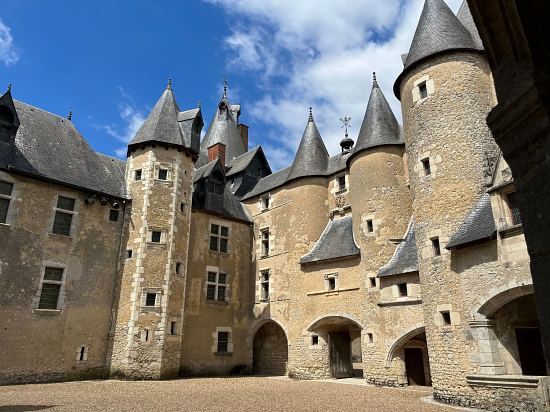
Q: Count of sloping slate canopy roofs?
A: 3